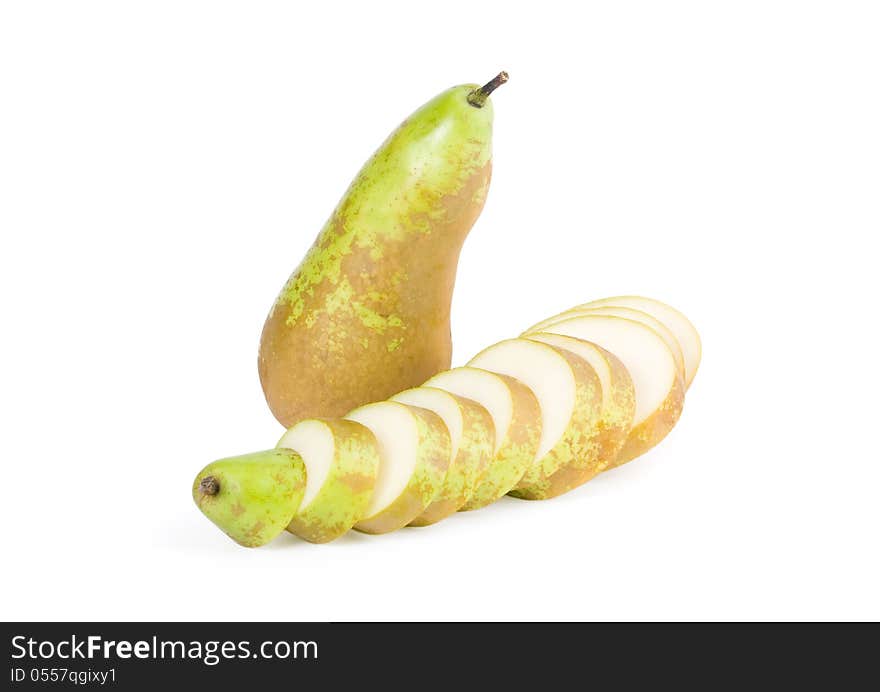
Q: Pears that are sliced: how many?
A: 1